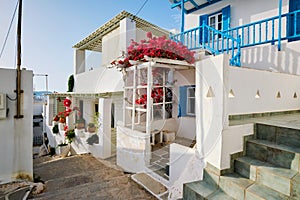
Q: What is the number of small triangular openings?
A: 5